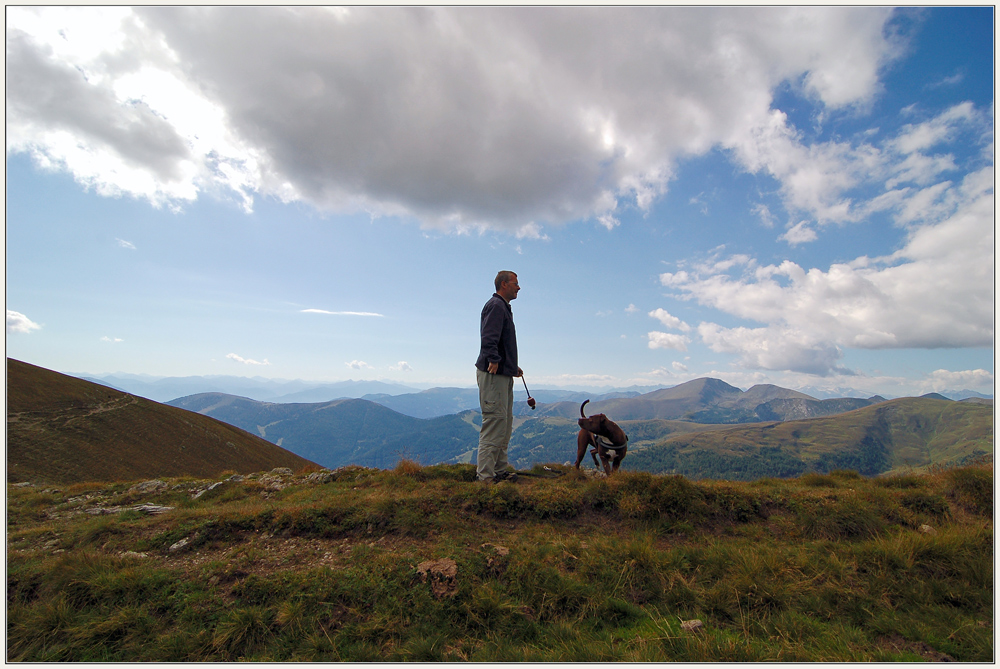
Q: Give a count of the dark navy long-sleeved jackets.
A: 1